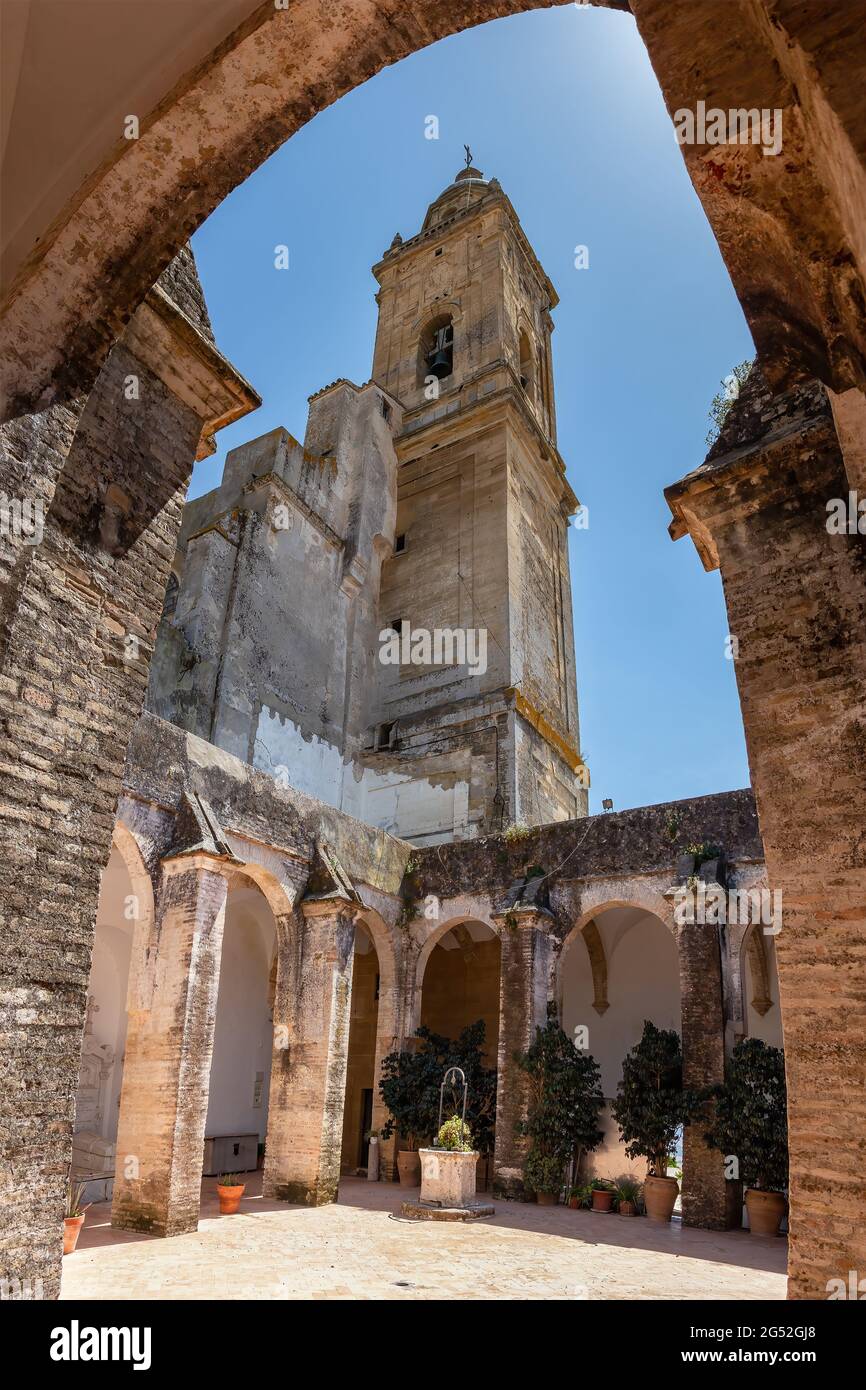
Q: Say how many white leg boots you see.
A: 0